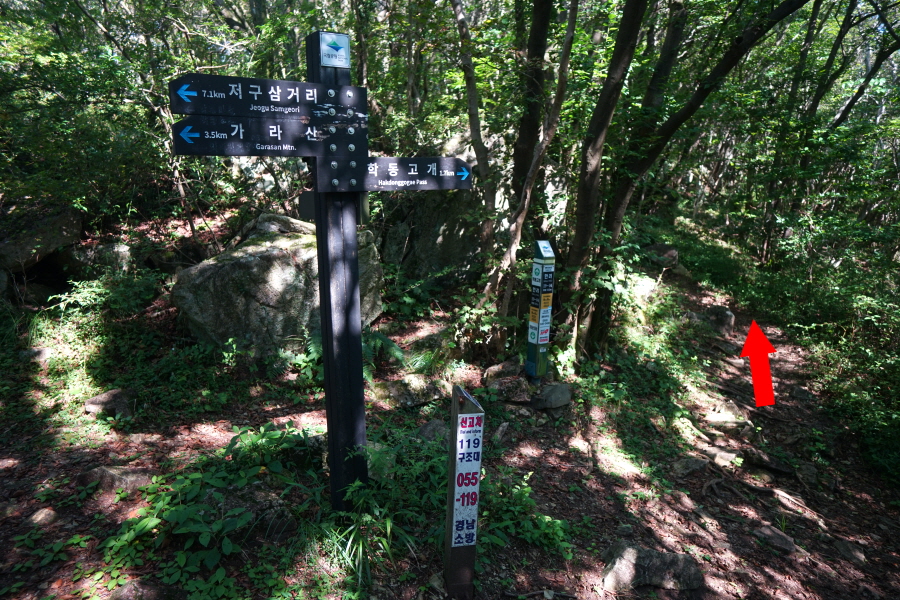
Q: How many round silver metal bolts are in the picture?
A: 12